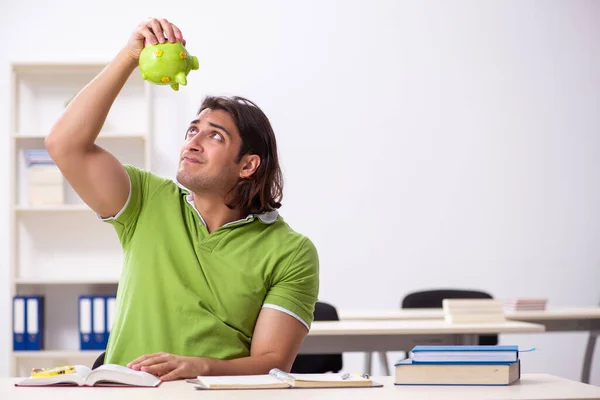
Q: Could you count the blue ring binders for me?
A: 5